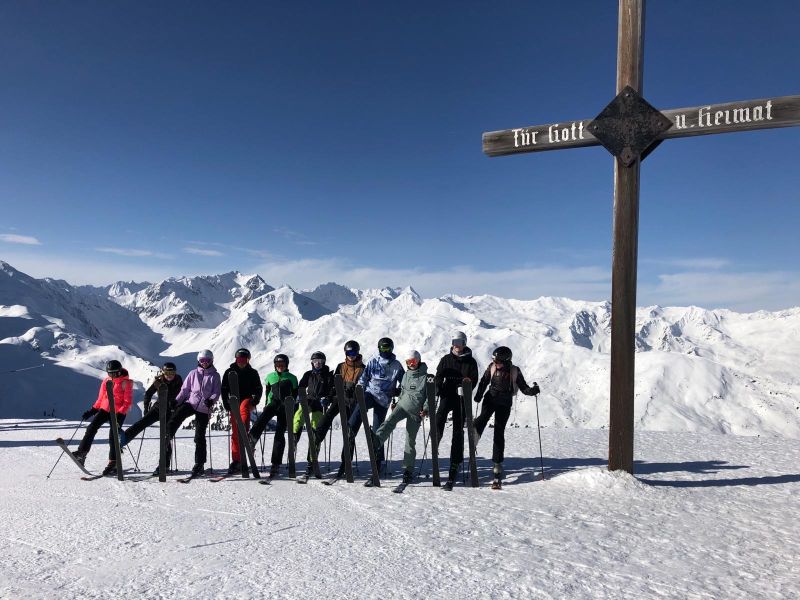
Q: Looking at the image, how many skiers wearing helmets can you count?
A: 11